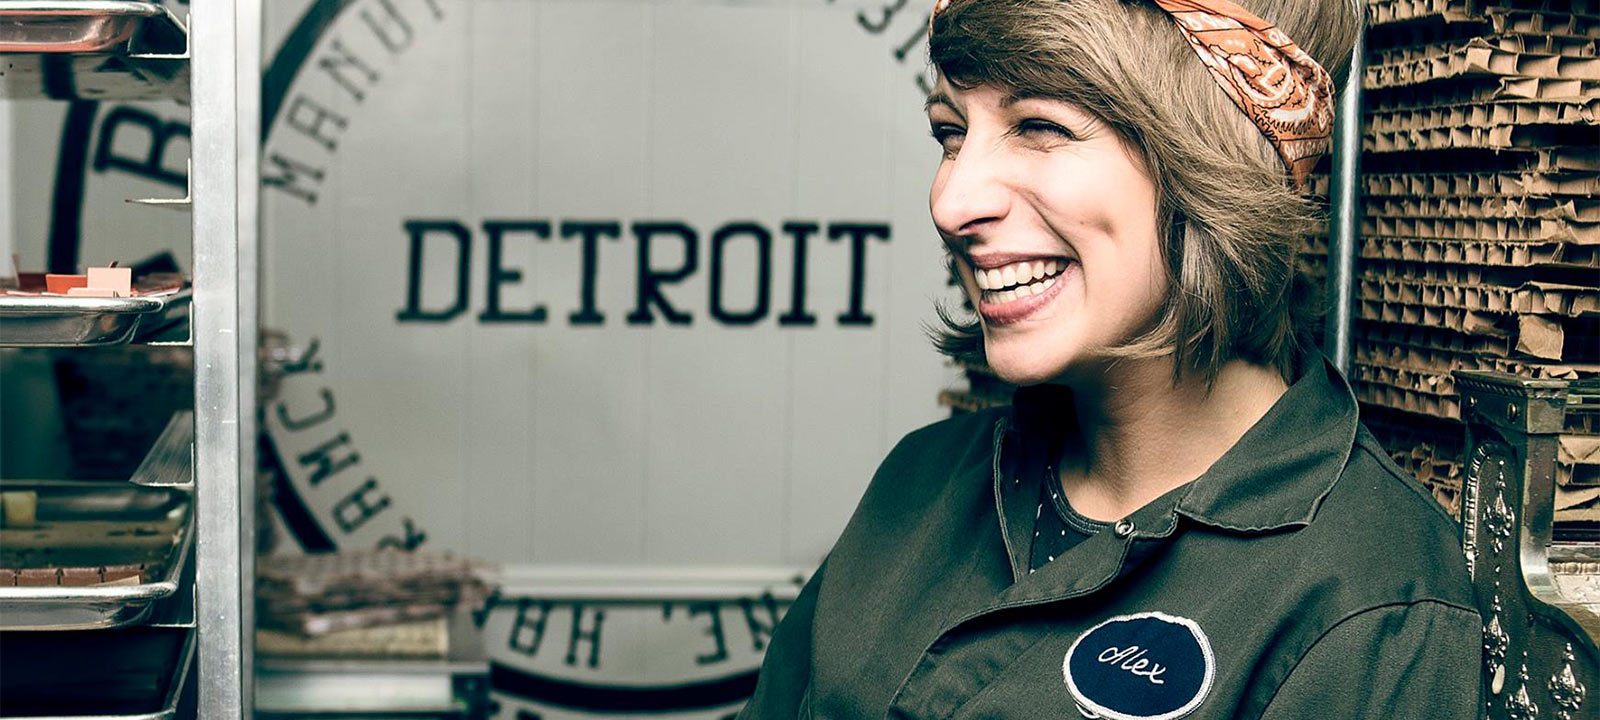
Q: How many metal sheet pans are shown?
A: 4